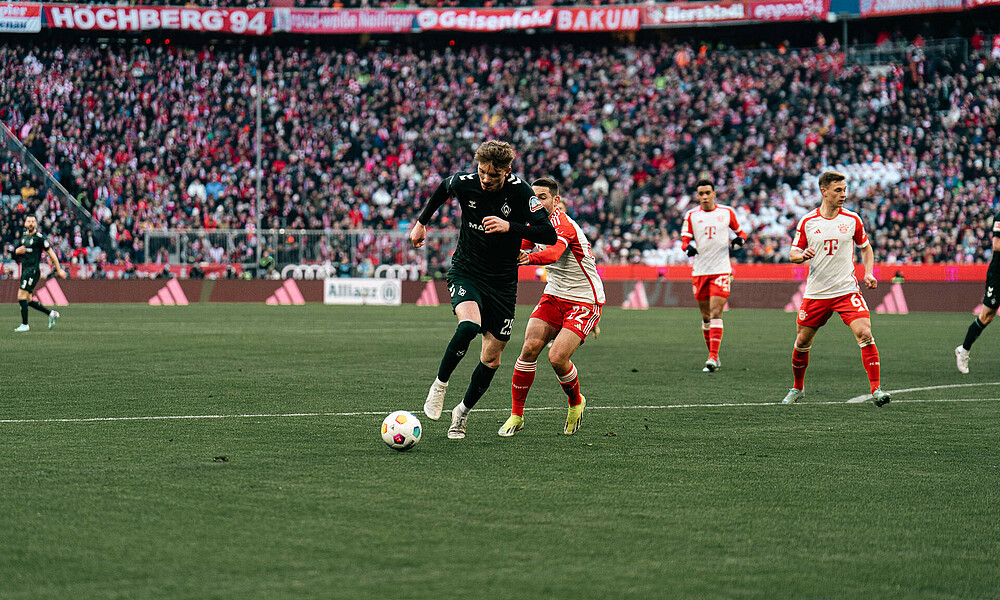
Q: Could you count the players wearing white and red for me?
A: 3